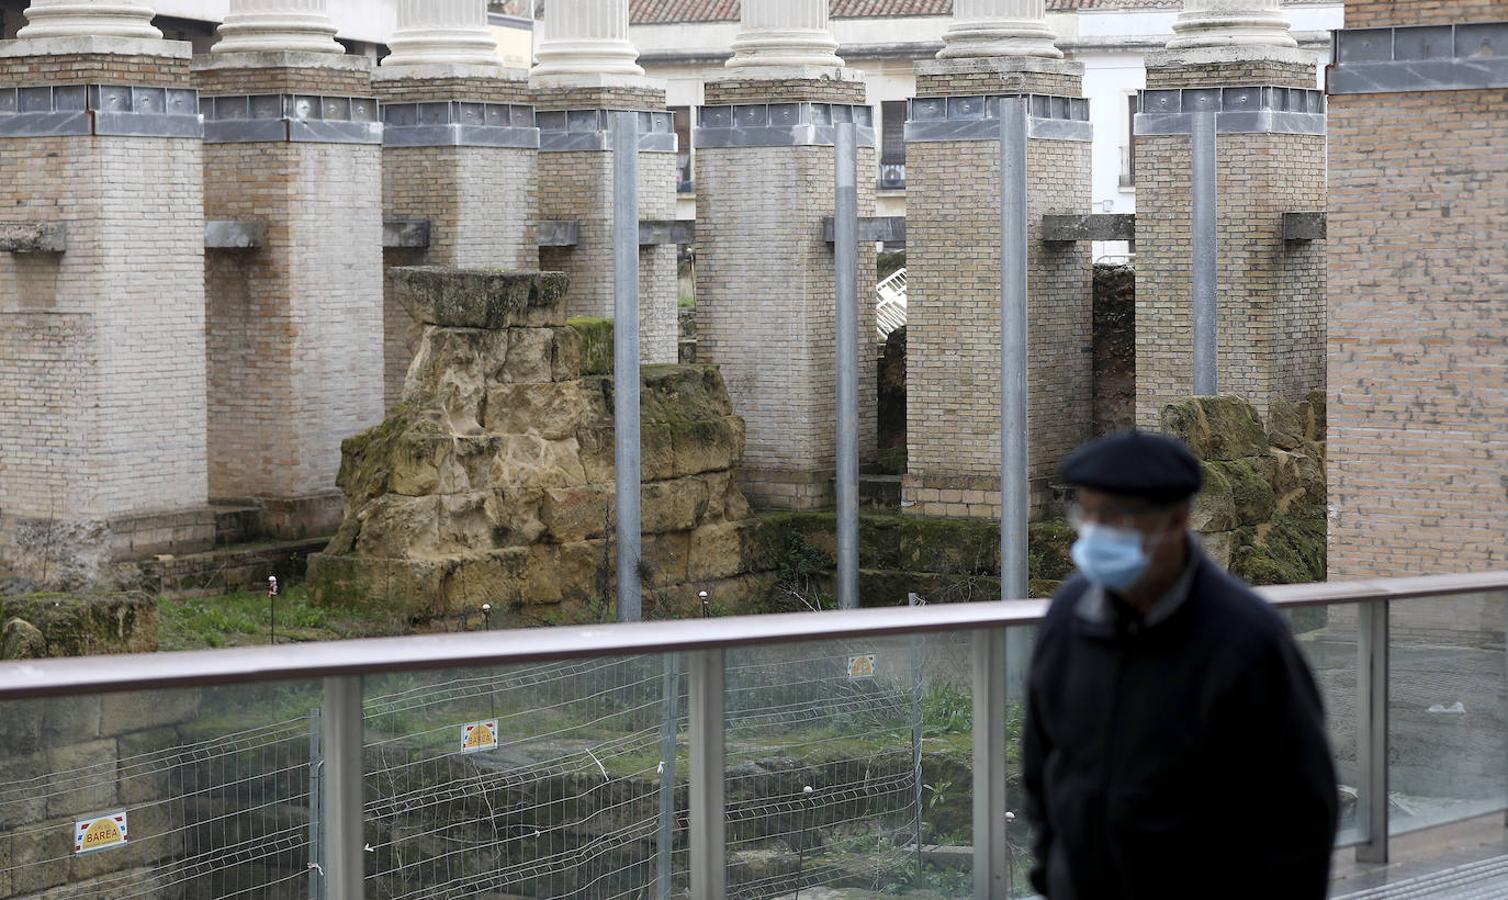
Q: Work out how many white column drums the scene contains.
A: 7